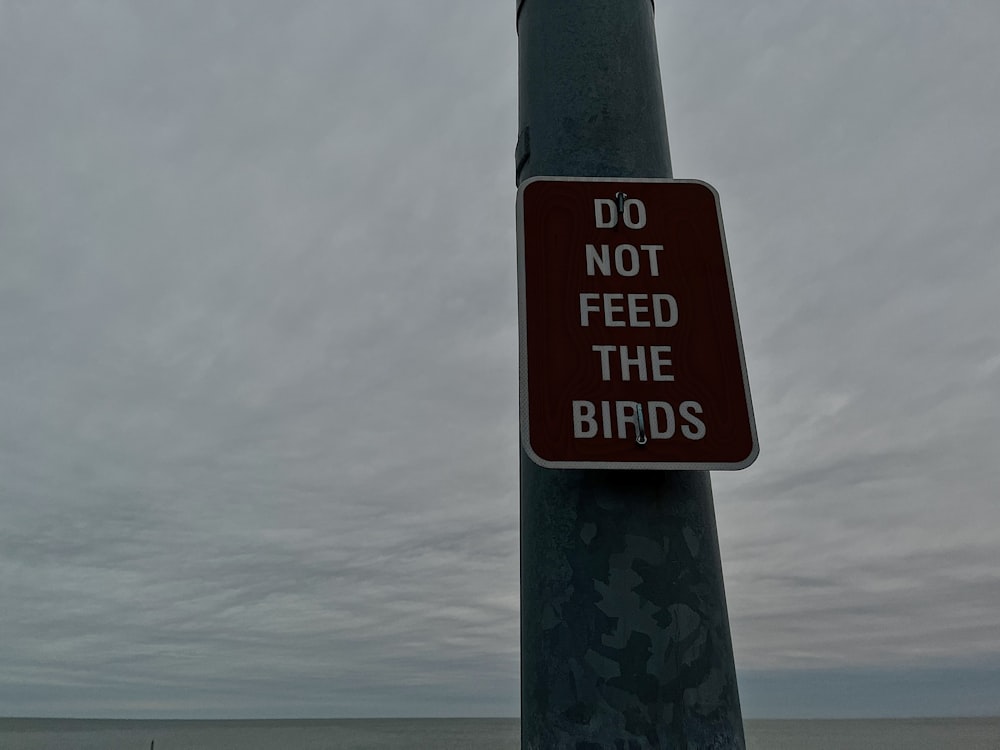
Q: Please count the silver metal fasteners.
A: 2